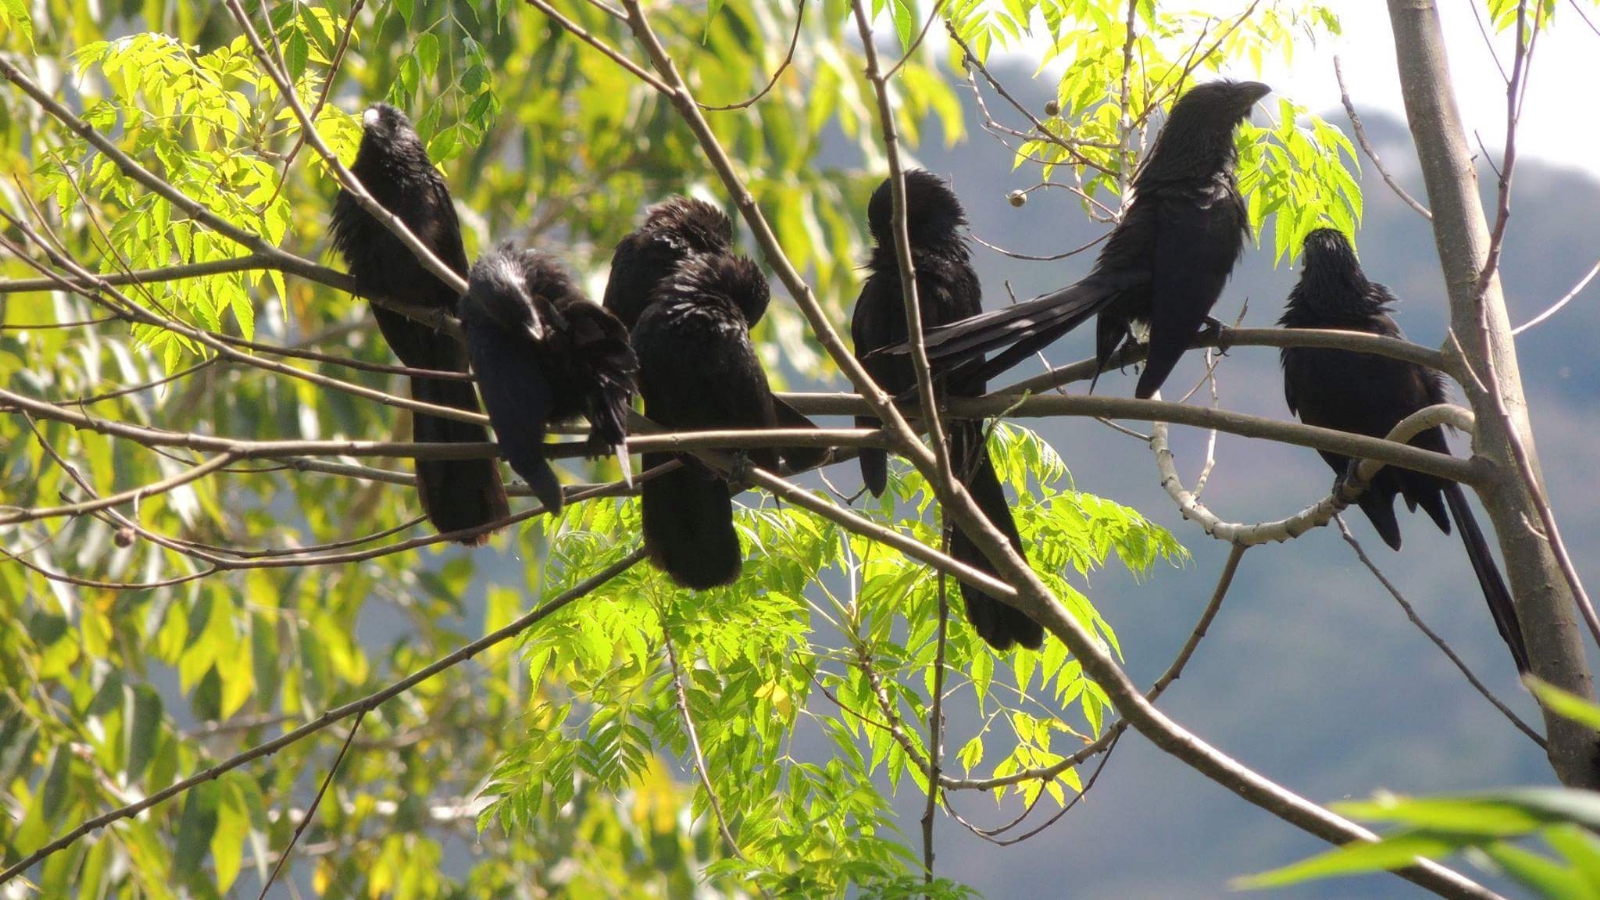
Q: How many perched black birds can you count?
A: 7